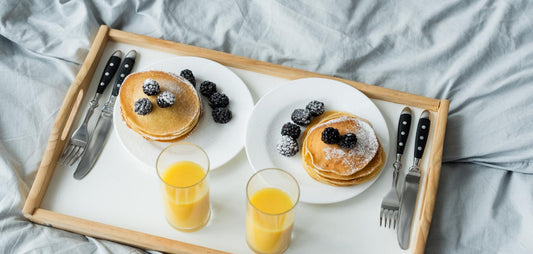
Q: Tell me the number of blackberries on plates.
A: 13